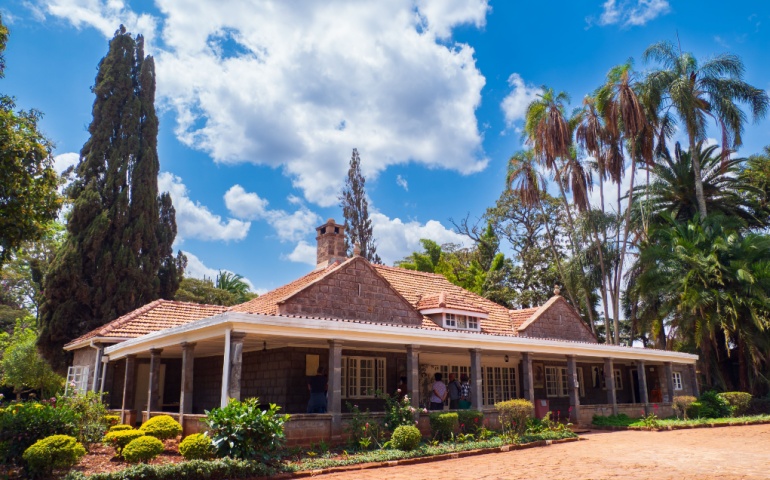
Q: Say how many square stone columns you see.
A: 13